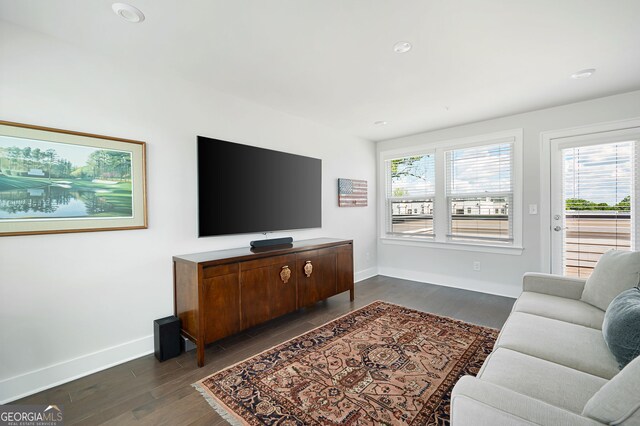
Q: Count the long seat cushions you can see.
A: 3